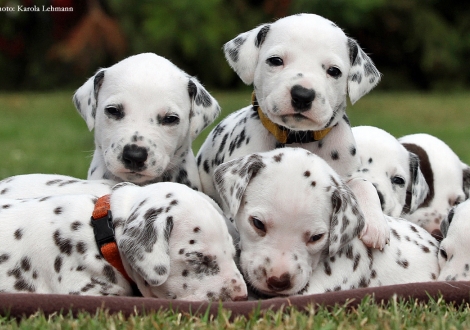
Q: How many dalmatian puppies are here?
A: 7